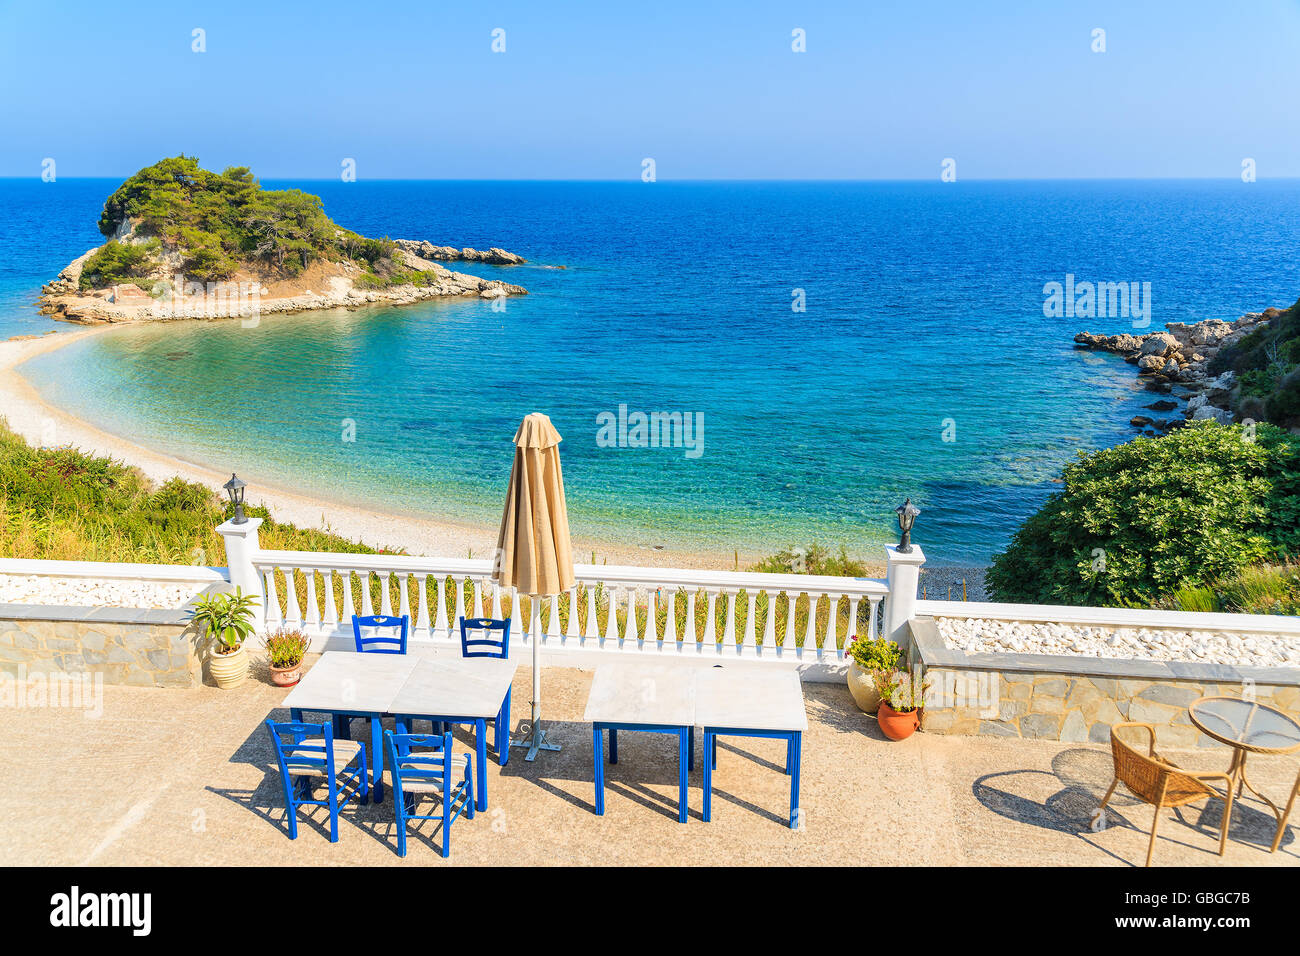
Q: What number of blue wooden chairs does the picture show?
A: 4